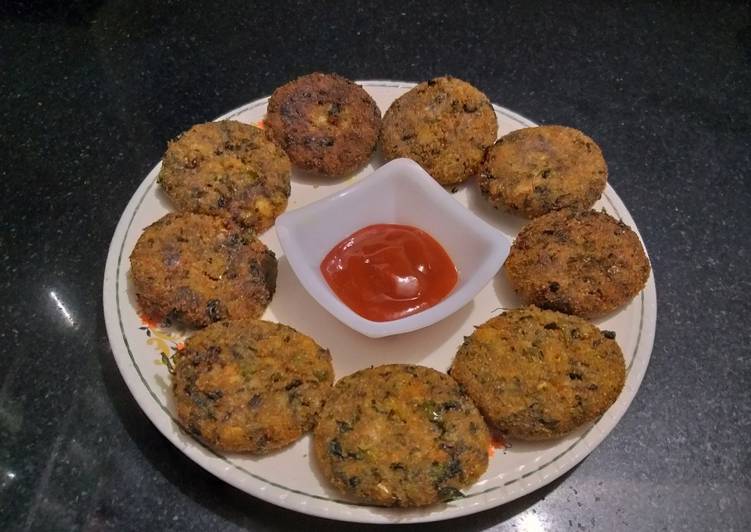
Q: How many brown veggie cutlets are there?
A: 9